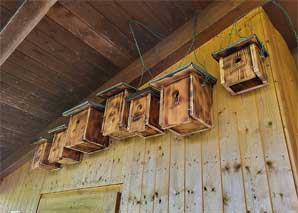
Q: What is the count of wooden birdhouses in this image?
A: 7